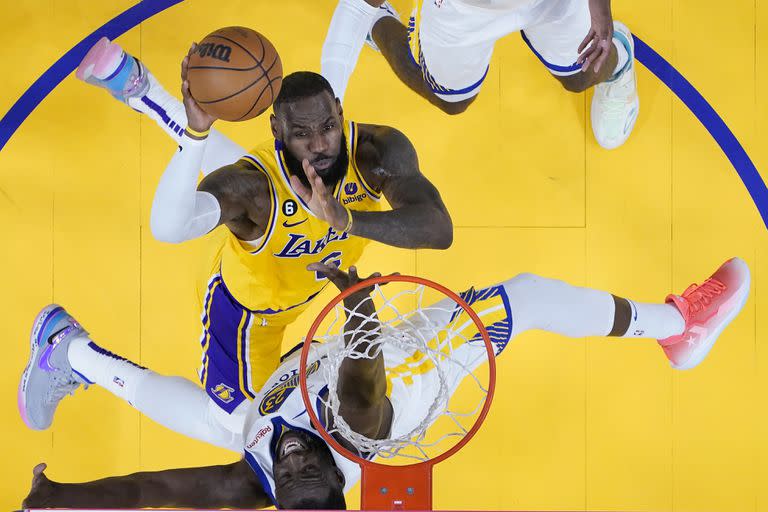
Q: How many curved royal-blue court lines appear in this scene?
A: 2